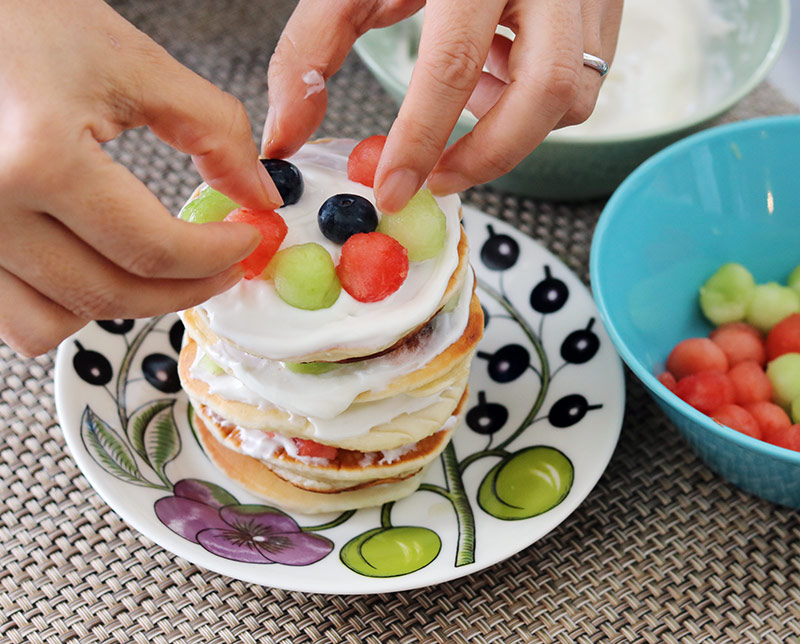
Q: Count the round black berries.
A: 2